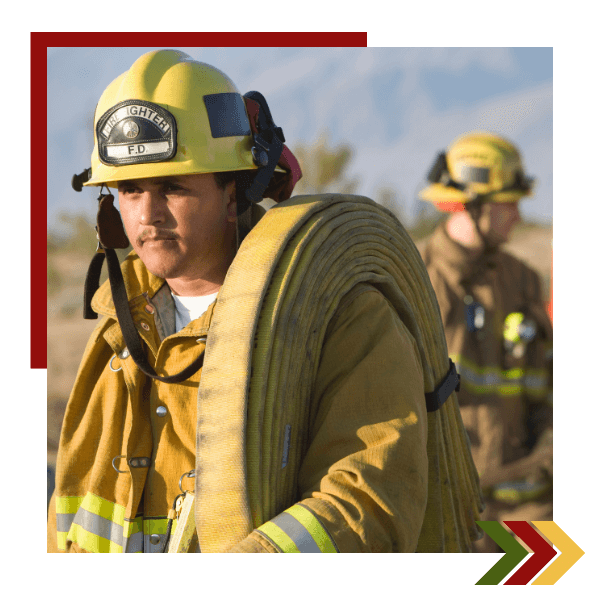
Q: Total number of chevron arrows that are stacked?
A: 3